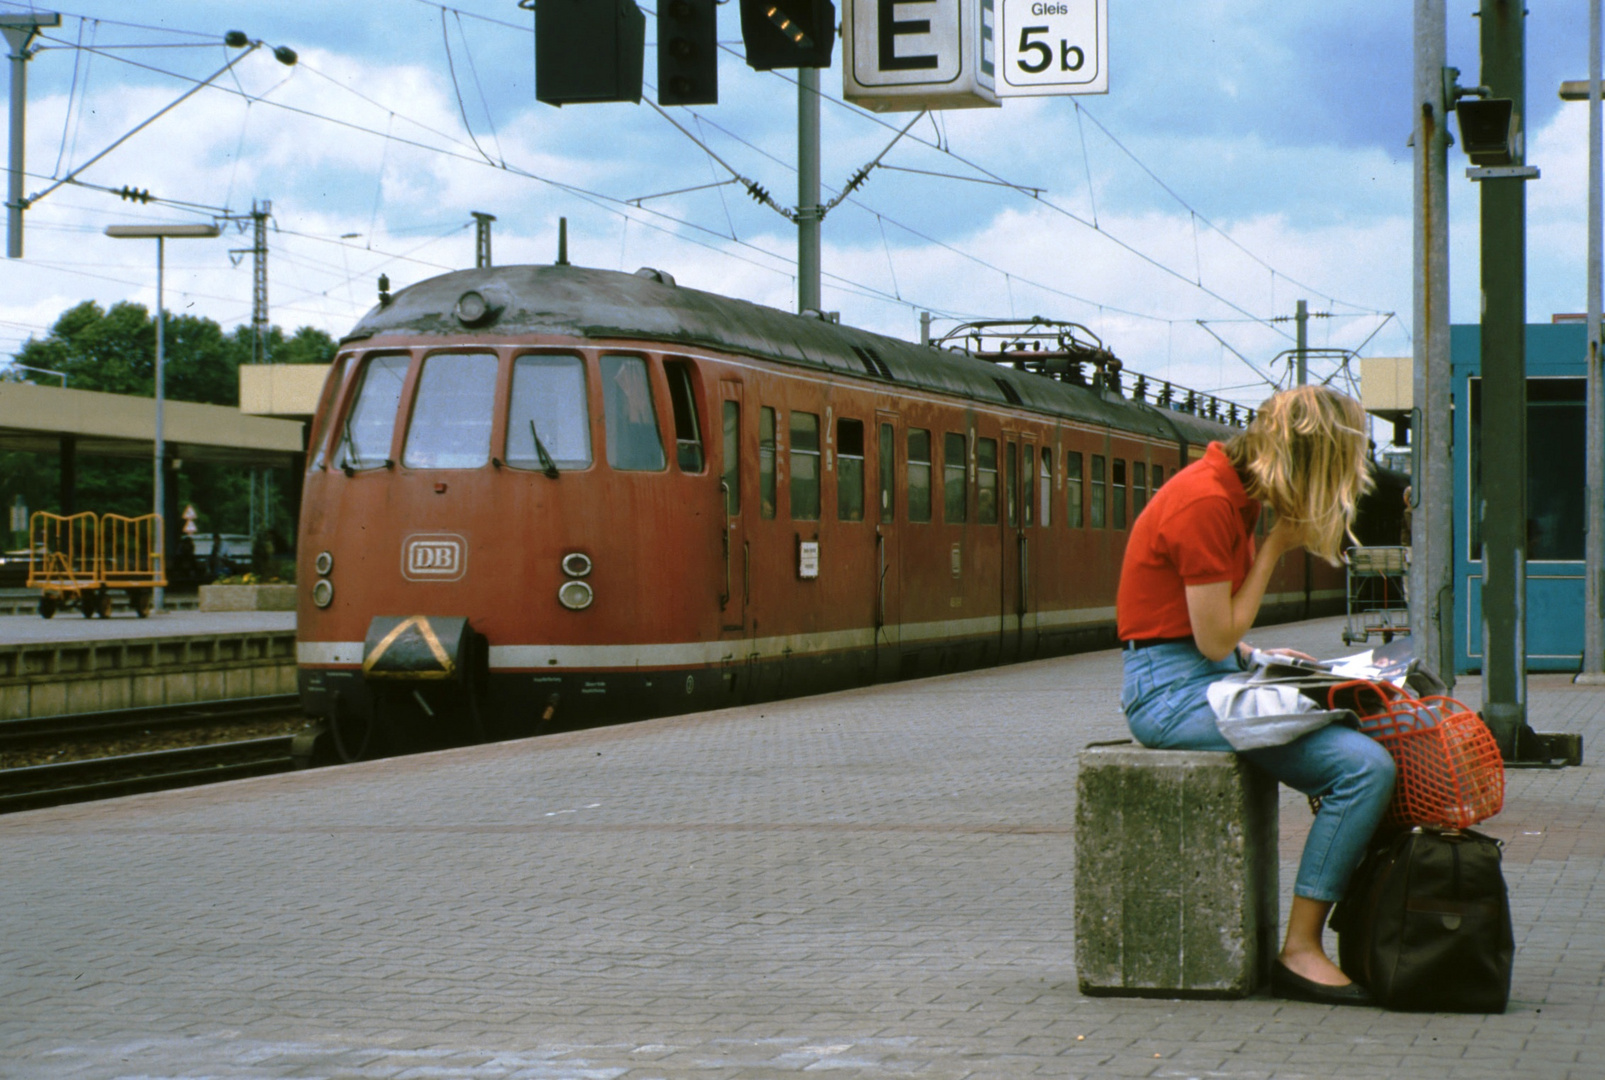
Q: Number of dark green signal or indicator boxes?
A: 3